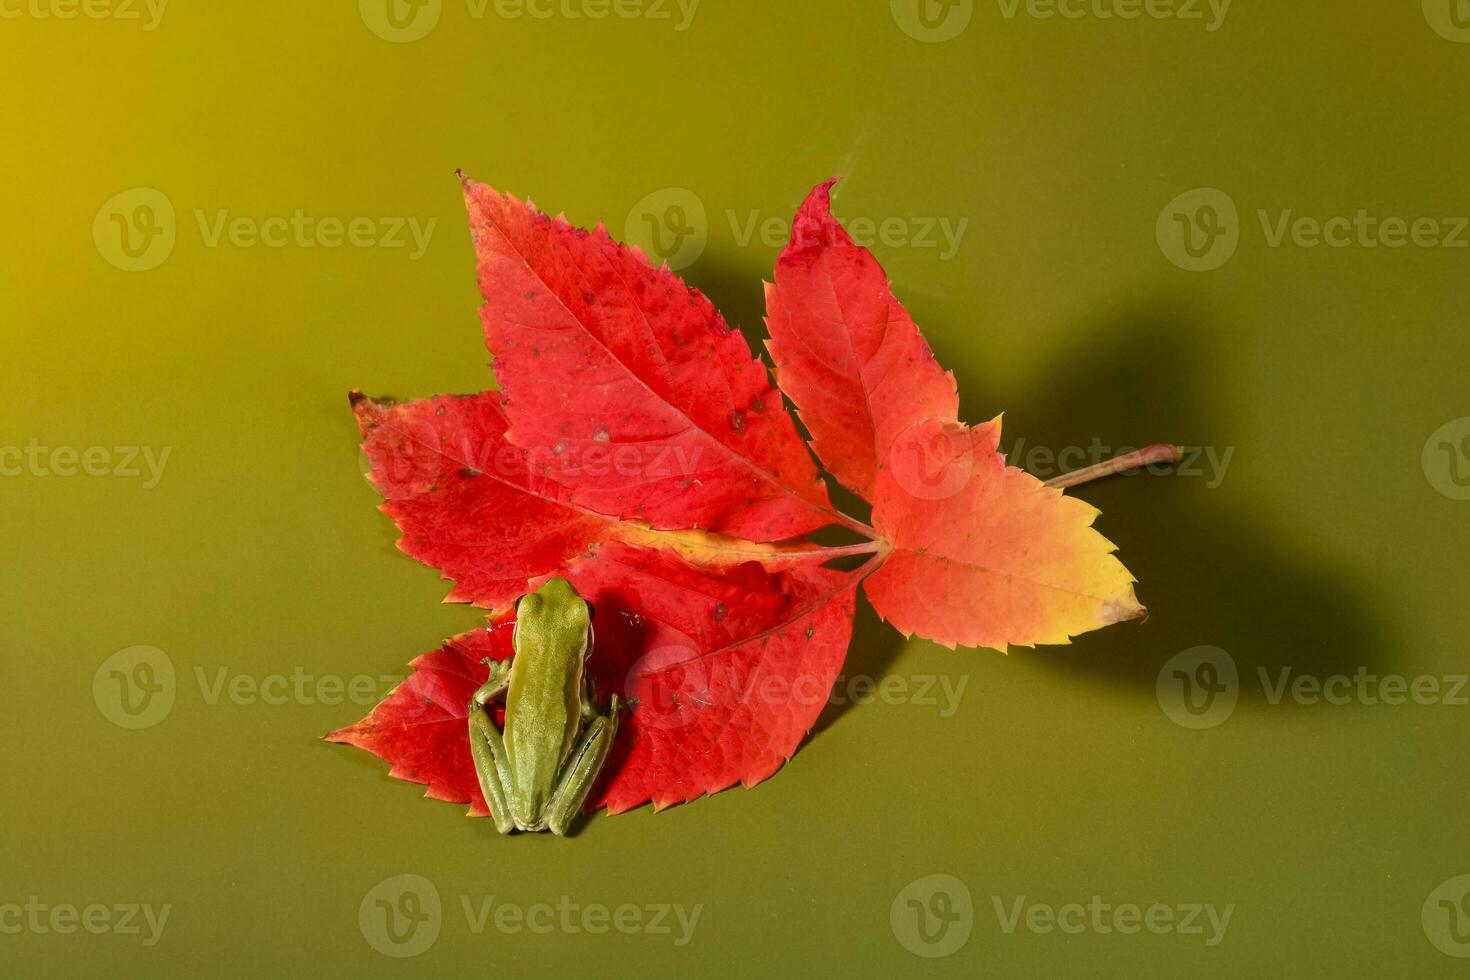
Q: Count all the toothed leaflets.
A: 5